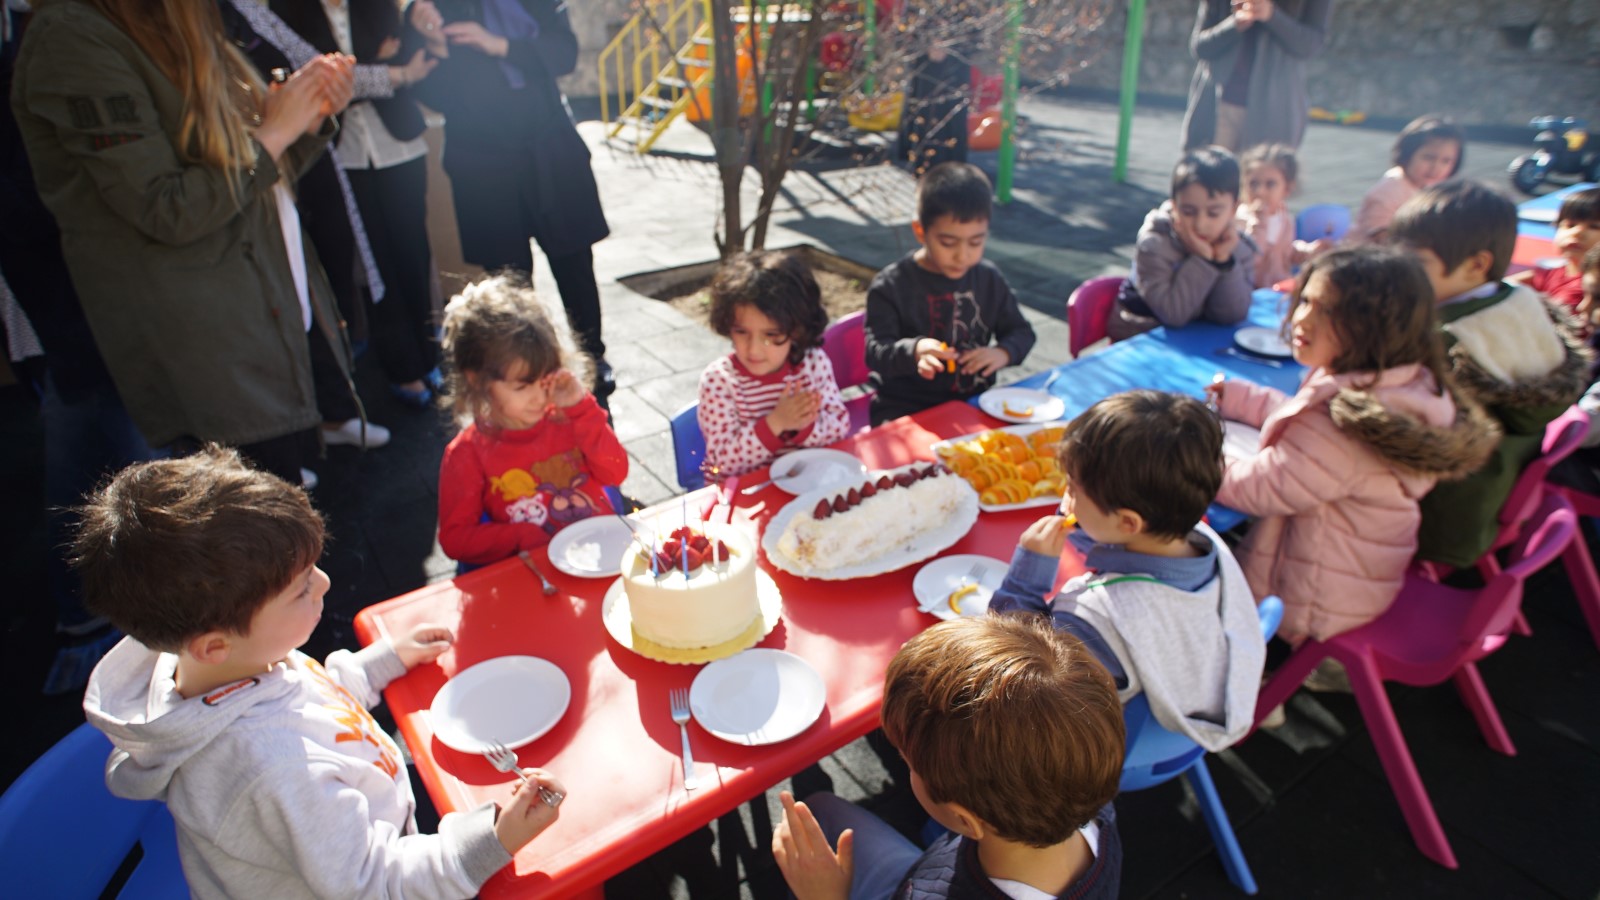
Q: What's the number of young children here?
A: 13